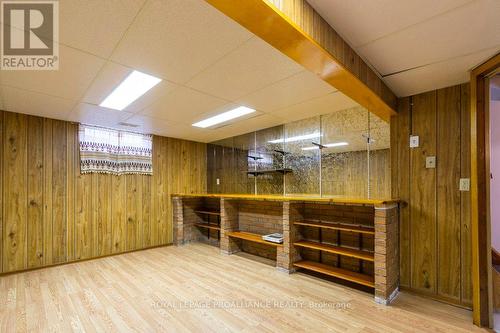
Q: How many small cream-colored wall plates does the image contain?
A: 3